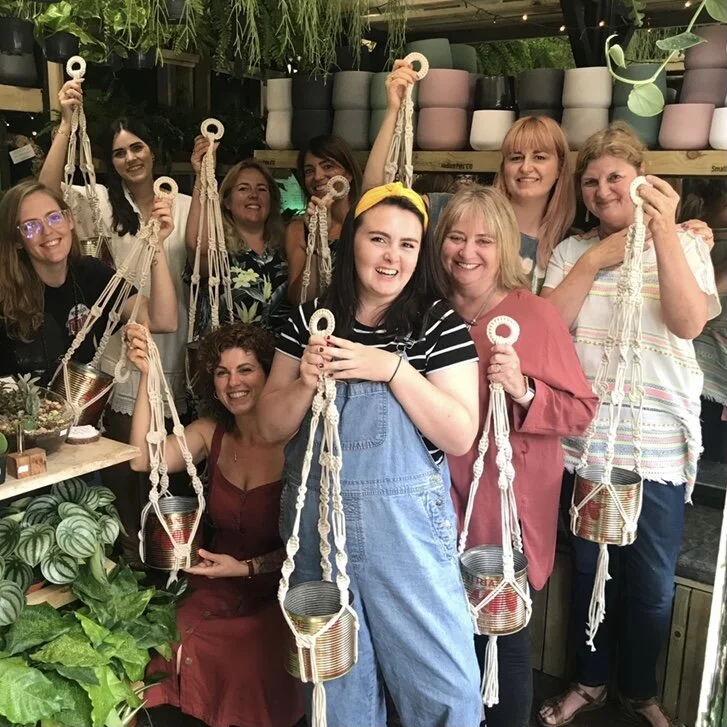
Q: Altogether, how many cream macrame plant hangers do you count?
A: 9